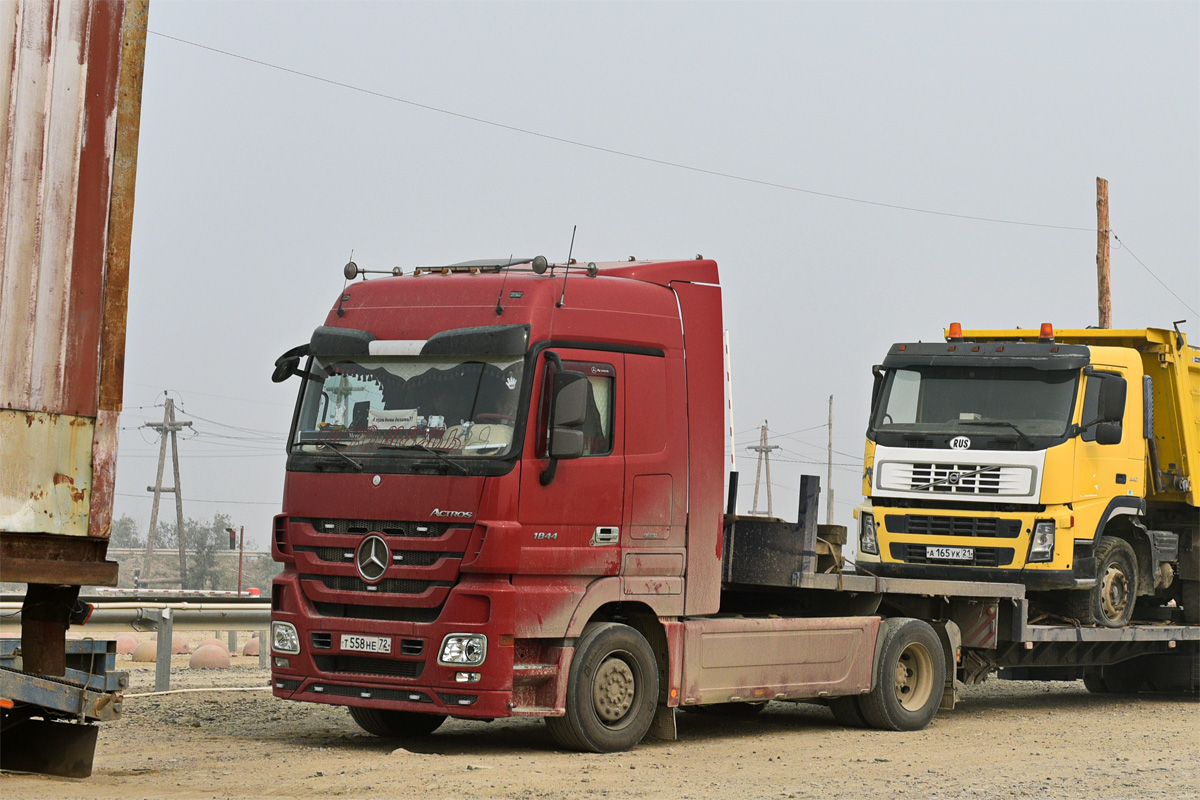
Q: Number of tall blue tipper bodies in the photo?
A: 0